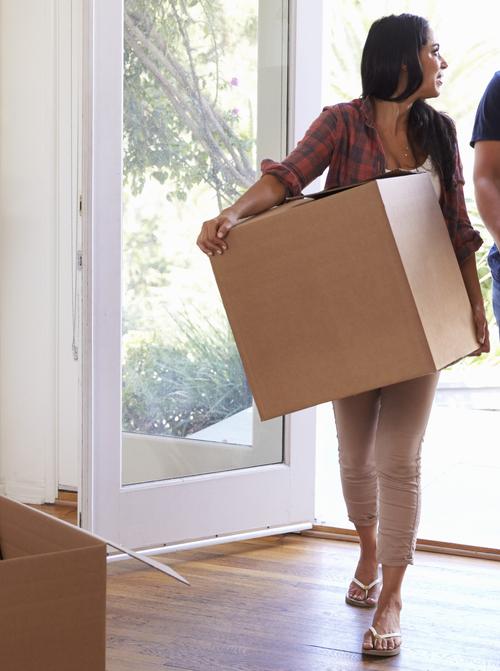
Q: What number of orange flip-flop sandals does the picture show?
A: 0